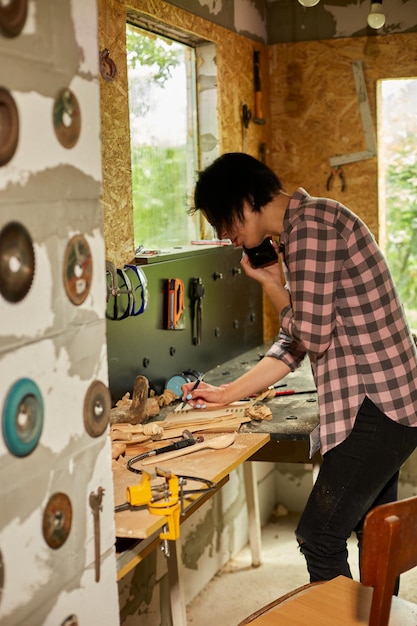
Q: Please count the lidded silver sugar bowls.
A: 0